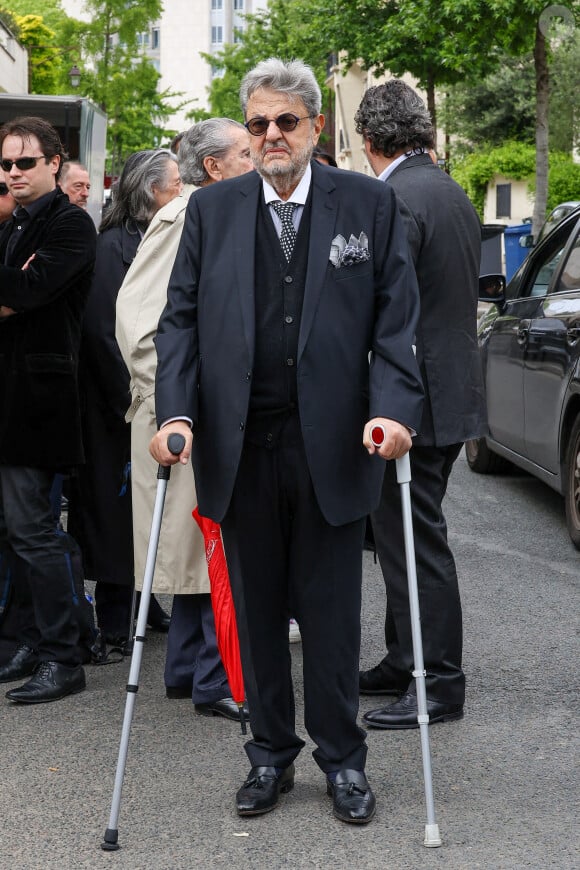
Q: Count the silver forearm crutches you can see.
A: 2